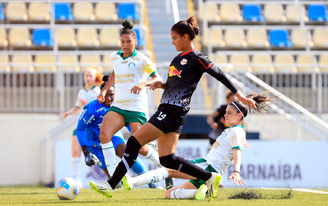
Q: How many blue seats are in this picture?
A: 8